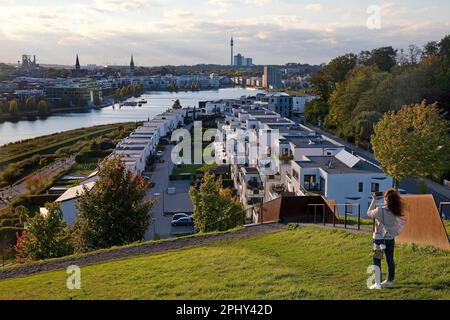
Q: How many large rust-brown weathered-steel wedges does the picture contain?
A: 2